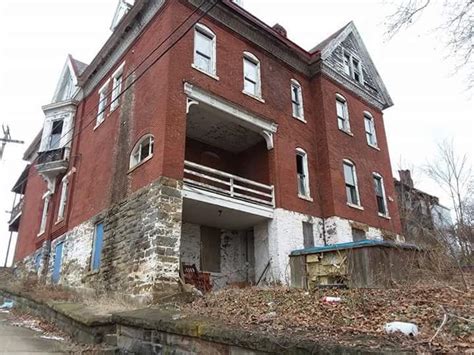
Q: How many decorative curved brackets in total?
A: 2